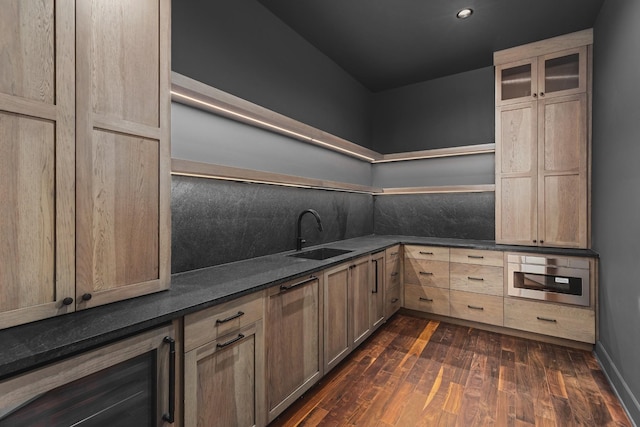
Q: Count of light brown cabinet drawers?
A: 11